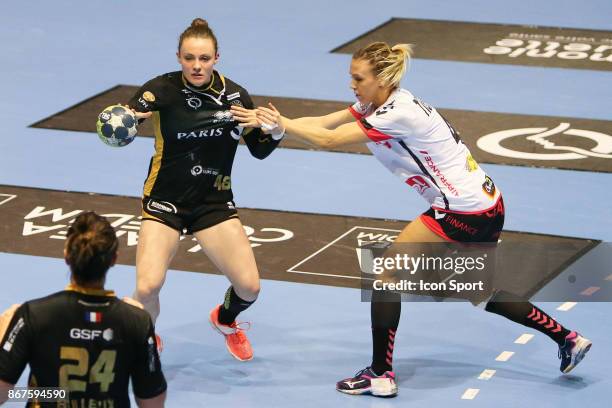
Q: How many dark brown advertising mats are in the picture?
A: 3